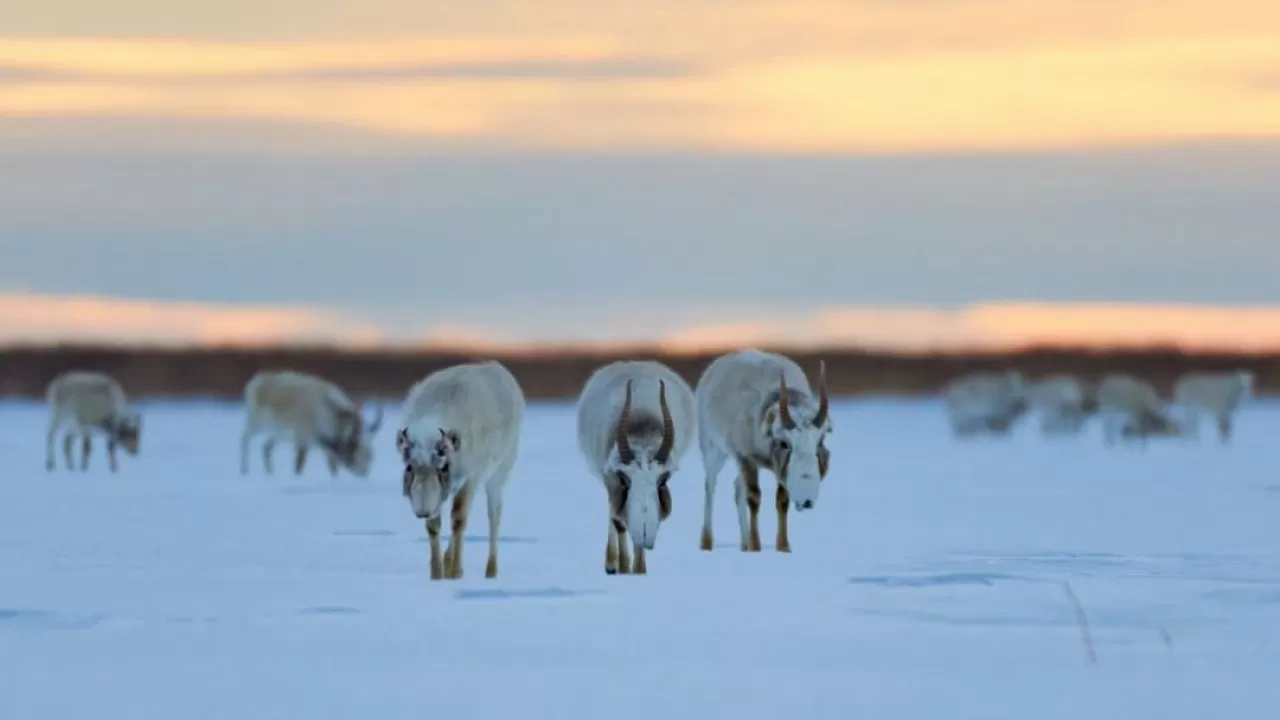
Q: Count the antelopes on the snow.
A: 9